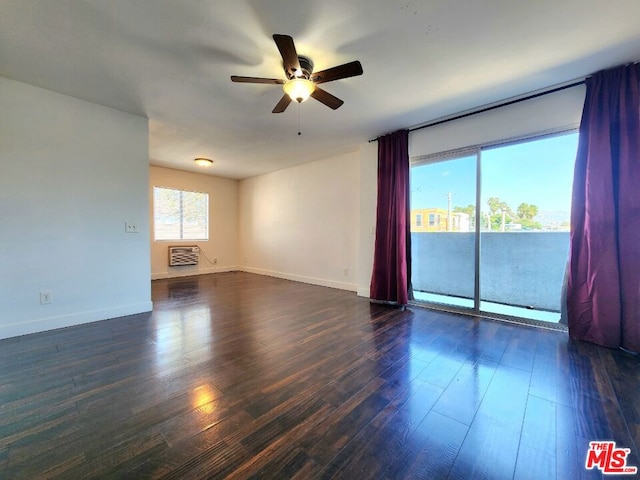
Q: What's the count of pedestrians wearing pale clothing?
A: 0